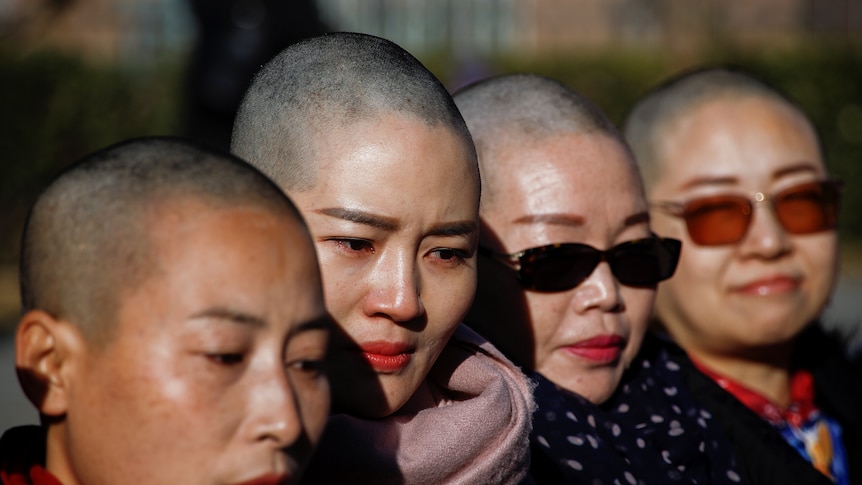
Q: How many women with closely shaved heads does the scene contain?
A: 4